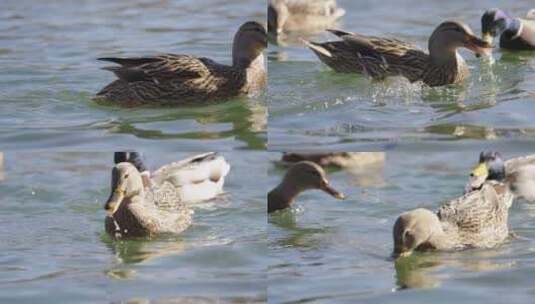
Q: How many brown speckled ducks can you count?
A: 5